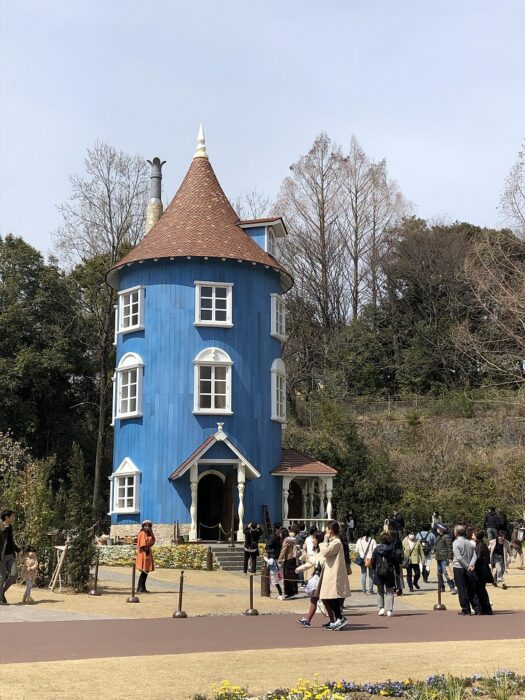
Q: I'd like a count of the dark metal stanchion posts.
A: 5